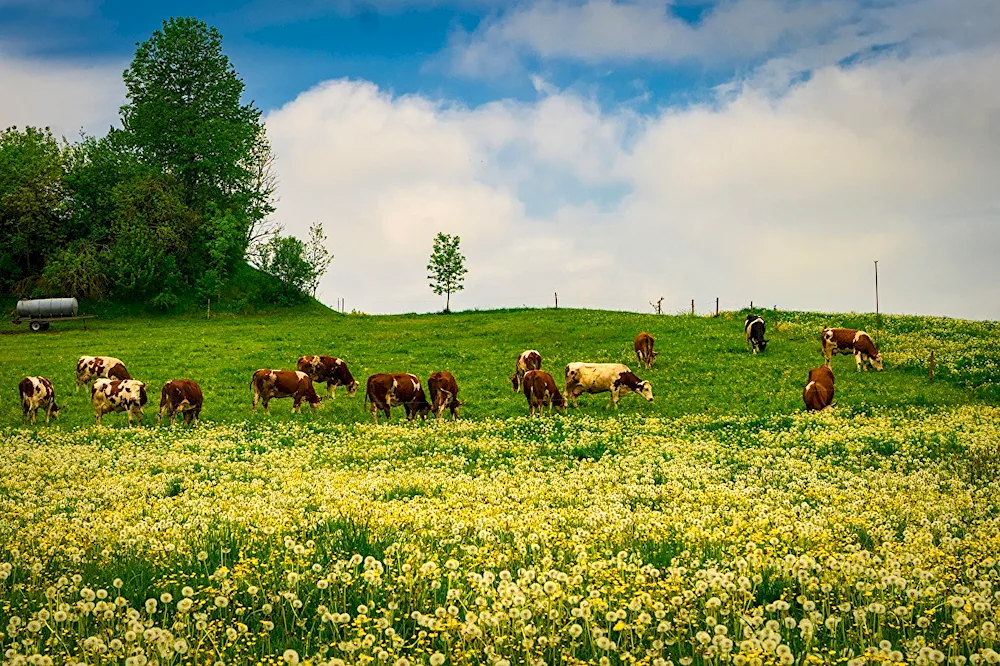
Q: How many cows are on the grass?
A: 15